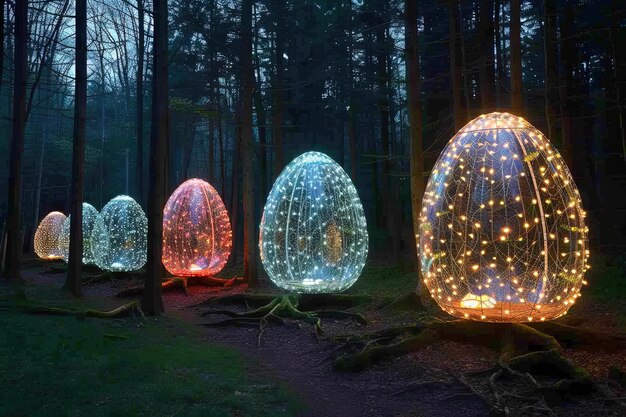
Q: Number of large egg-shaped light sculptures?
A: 6